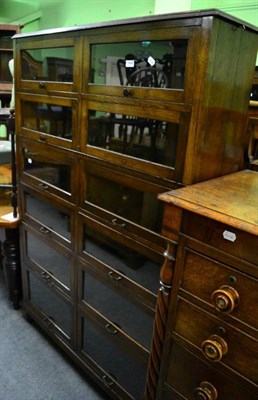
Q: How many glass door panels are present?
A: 12